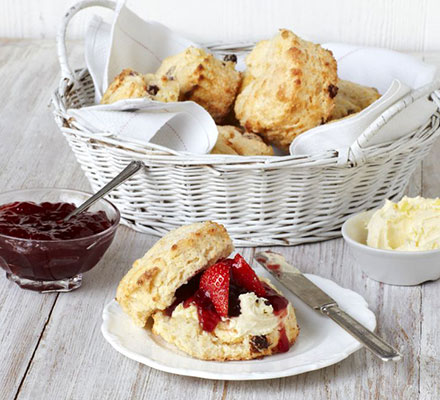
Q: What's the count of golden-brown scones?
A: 6